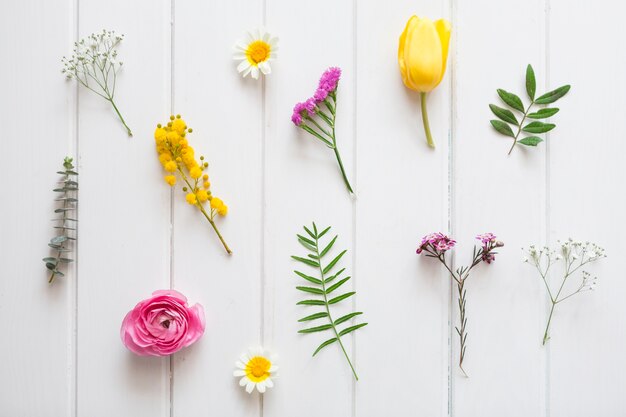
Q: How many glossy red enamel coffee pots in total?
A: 0